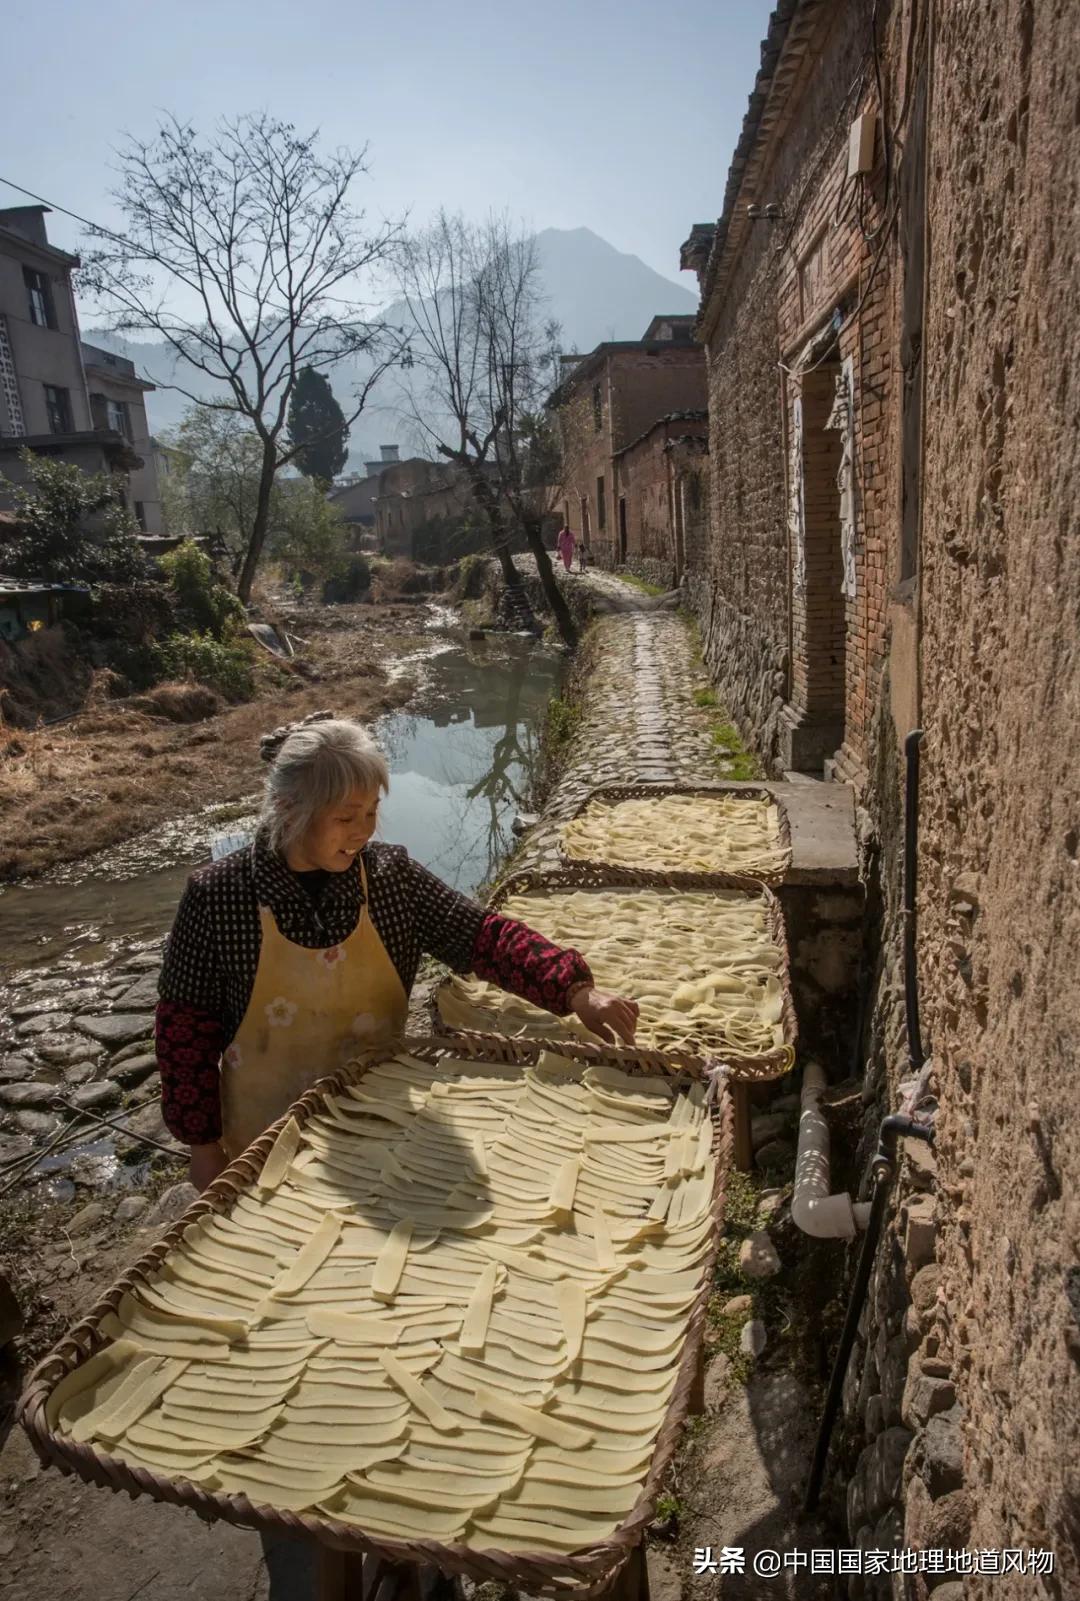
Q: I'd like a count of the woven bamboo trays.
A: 3